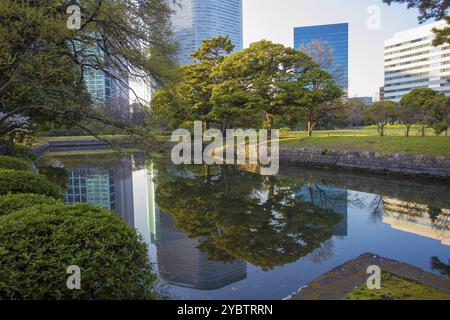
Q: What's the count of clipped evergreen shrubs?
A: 4